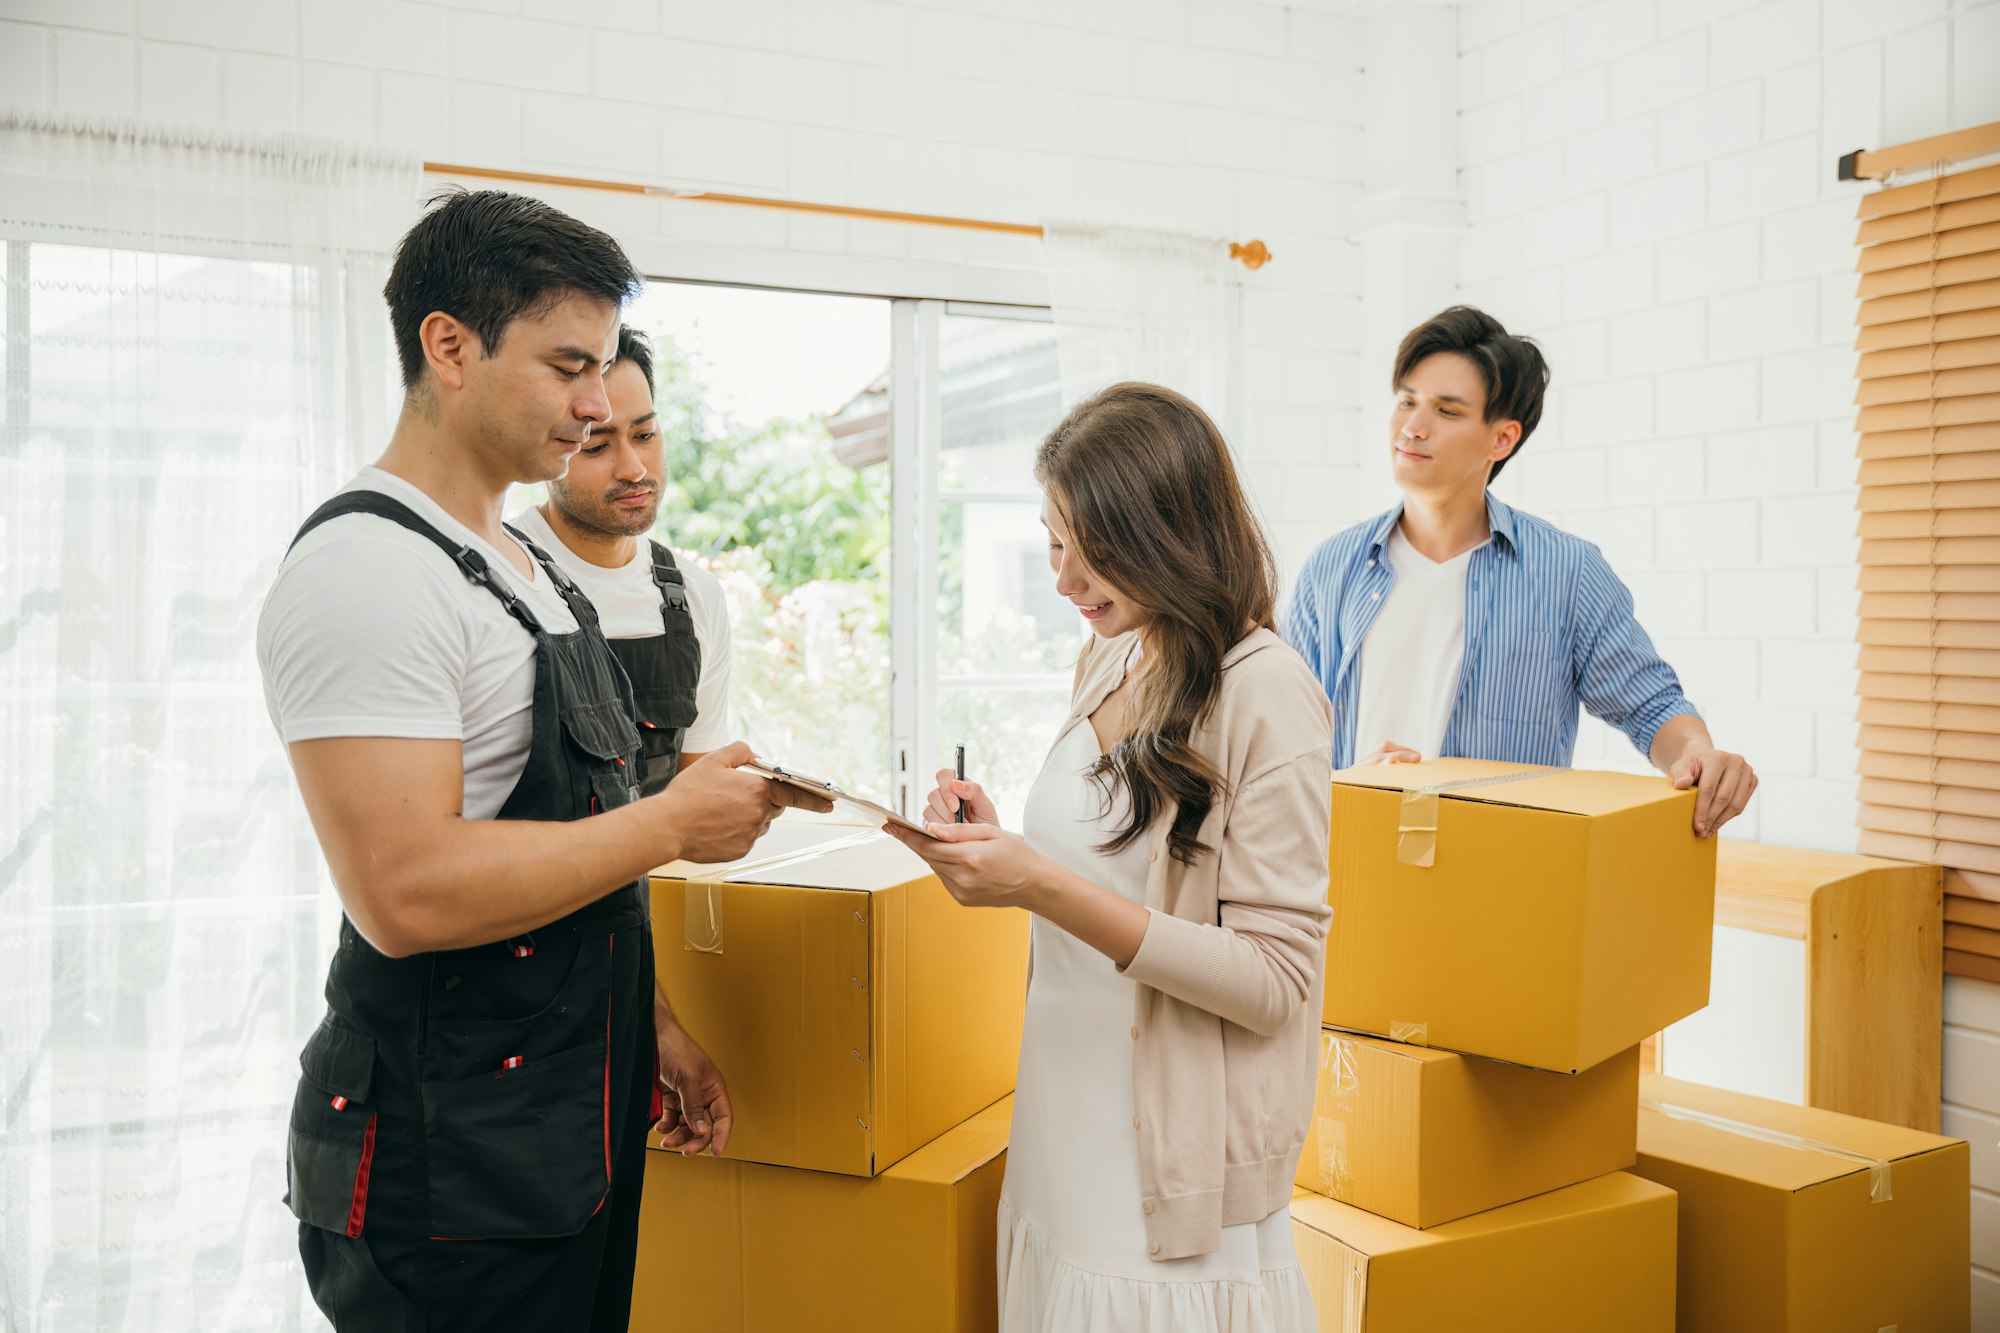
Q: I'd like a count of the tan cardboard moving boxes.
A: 6